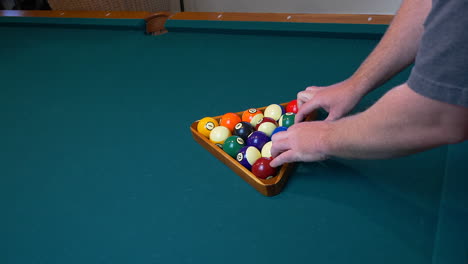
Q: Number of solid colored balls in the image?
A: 8